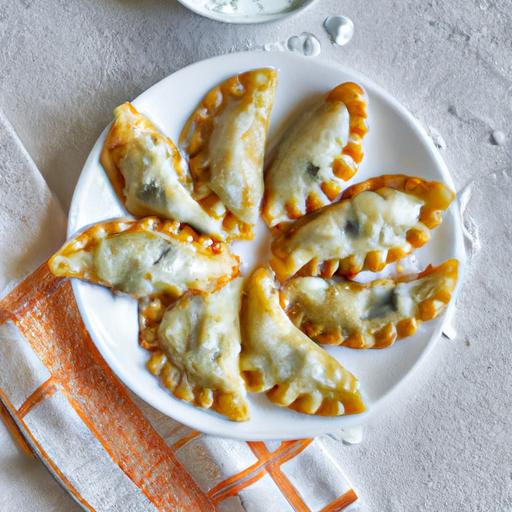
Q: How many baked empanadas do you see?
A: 8